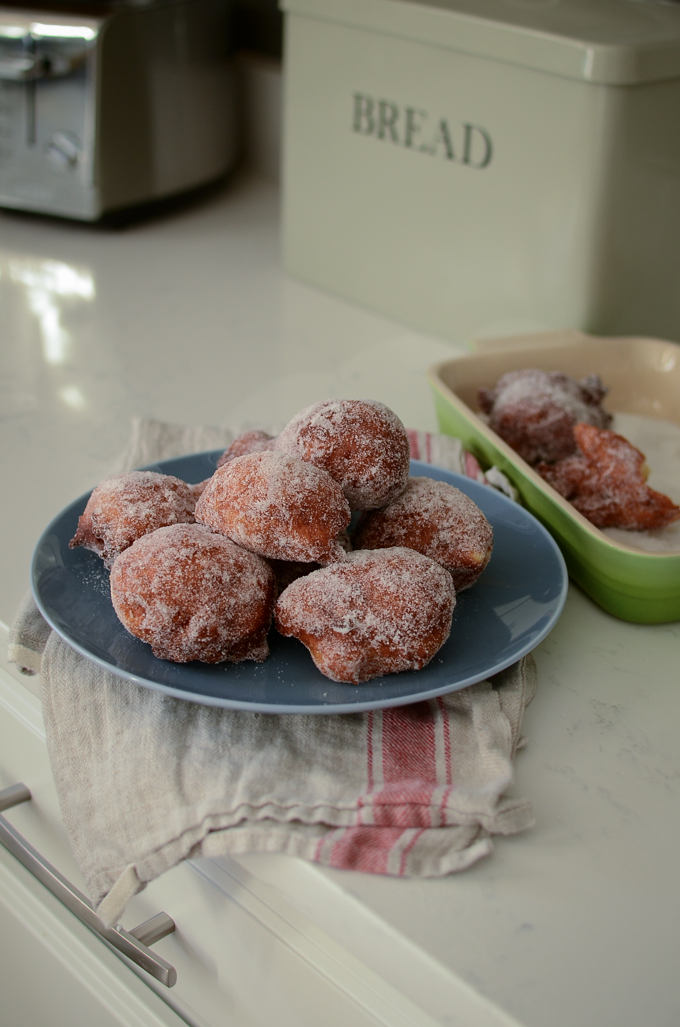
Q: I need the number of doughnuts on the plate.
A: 7